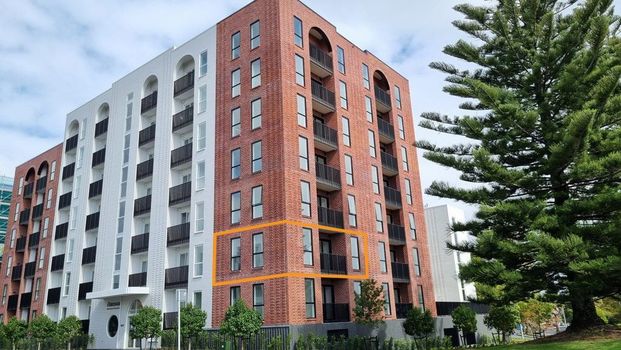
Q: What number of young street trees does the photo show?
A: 11